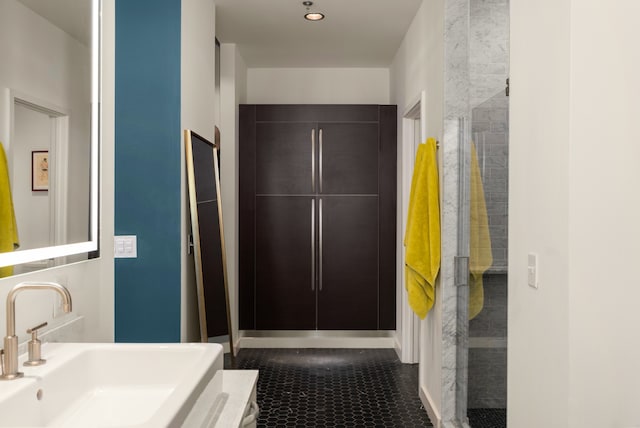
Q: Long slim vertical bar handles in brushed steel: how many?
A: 4